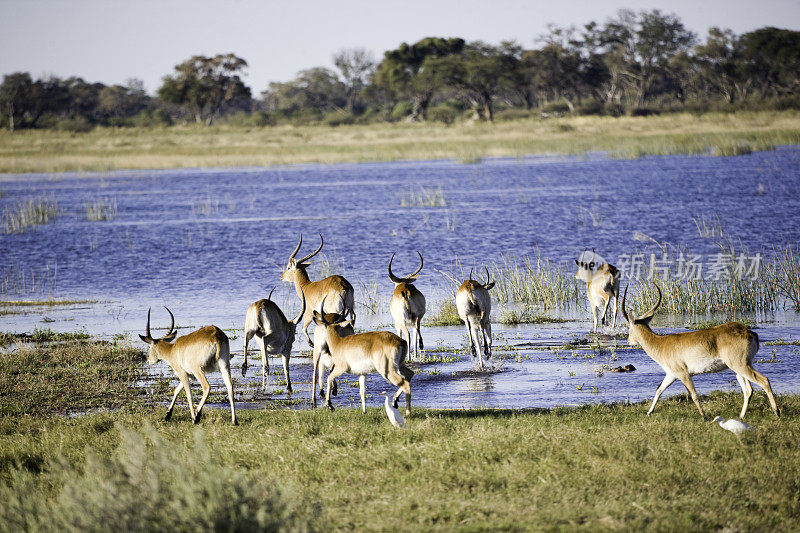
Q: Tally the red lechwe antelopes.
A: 9